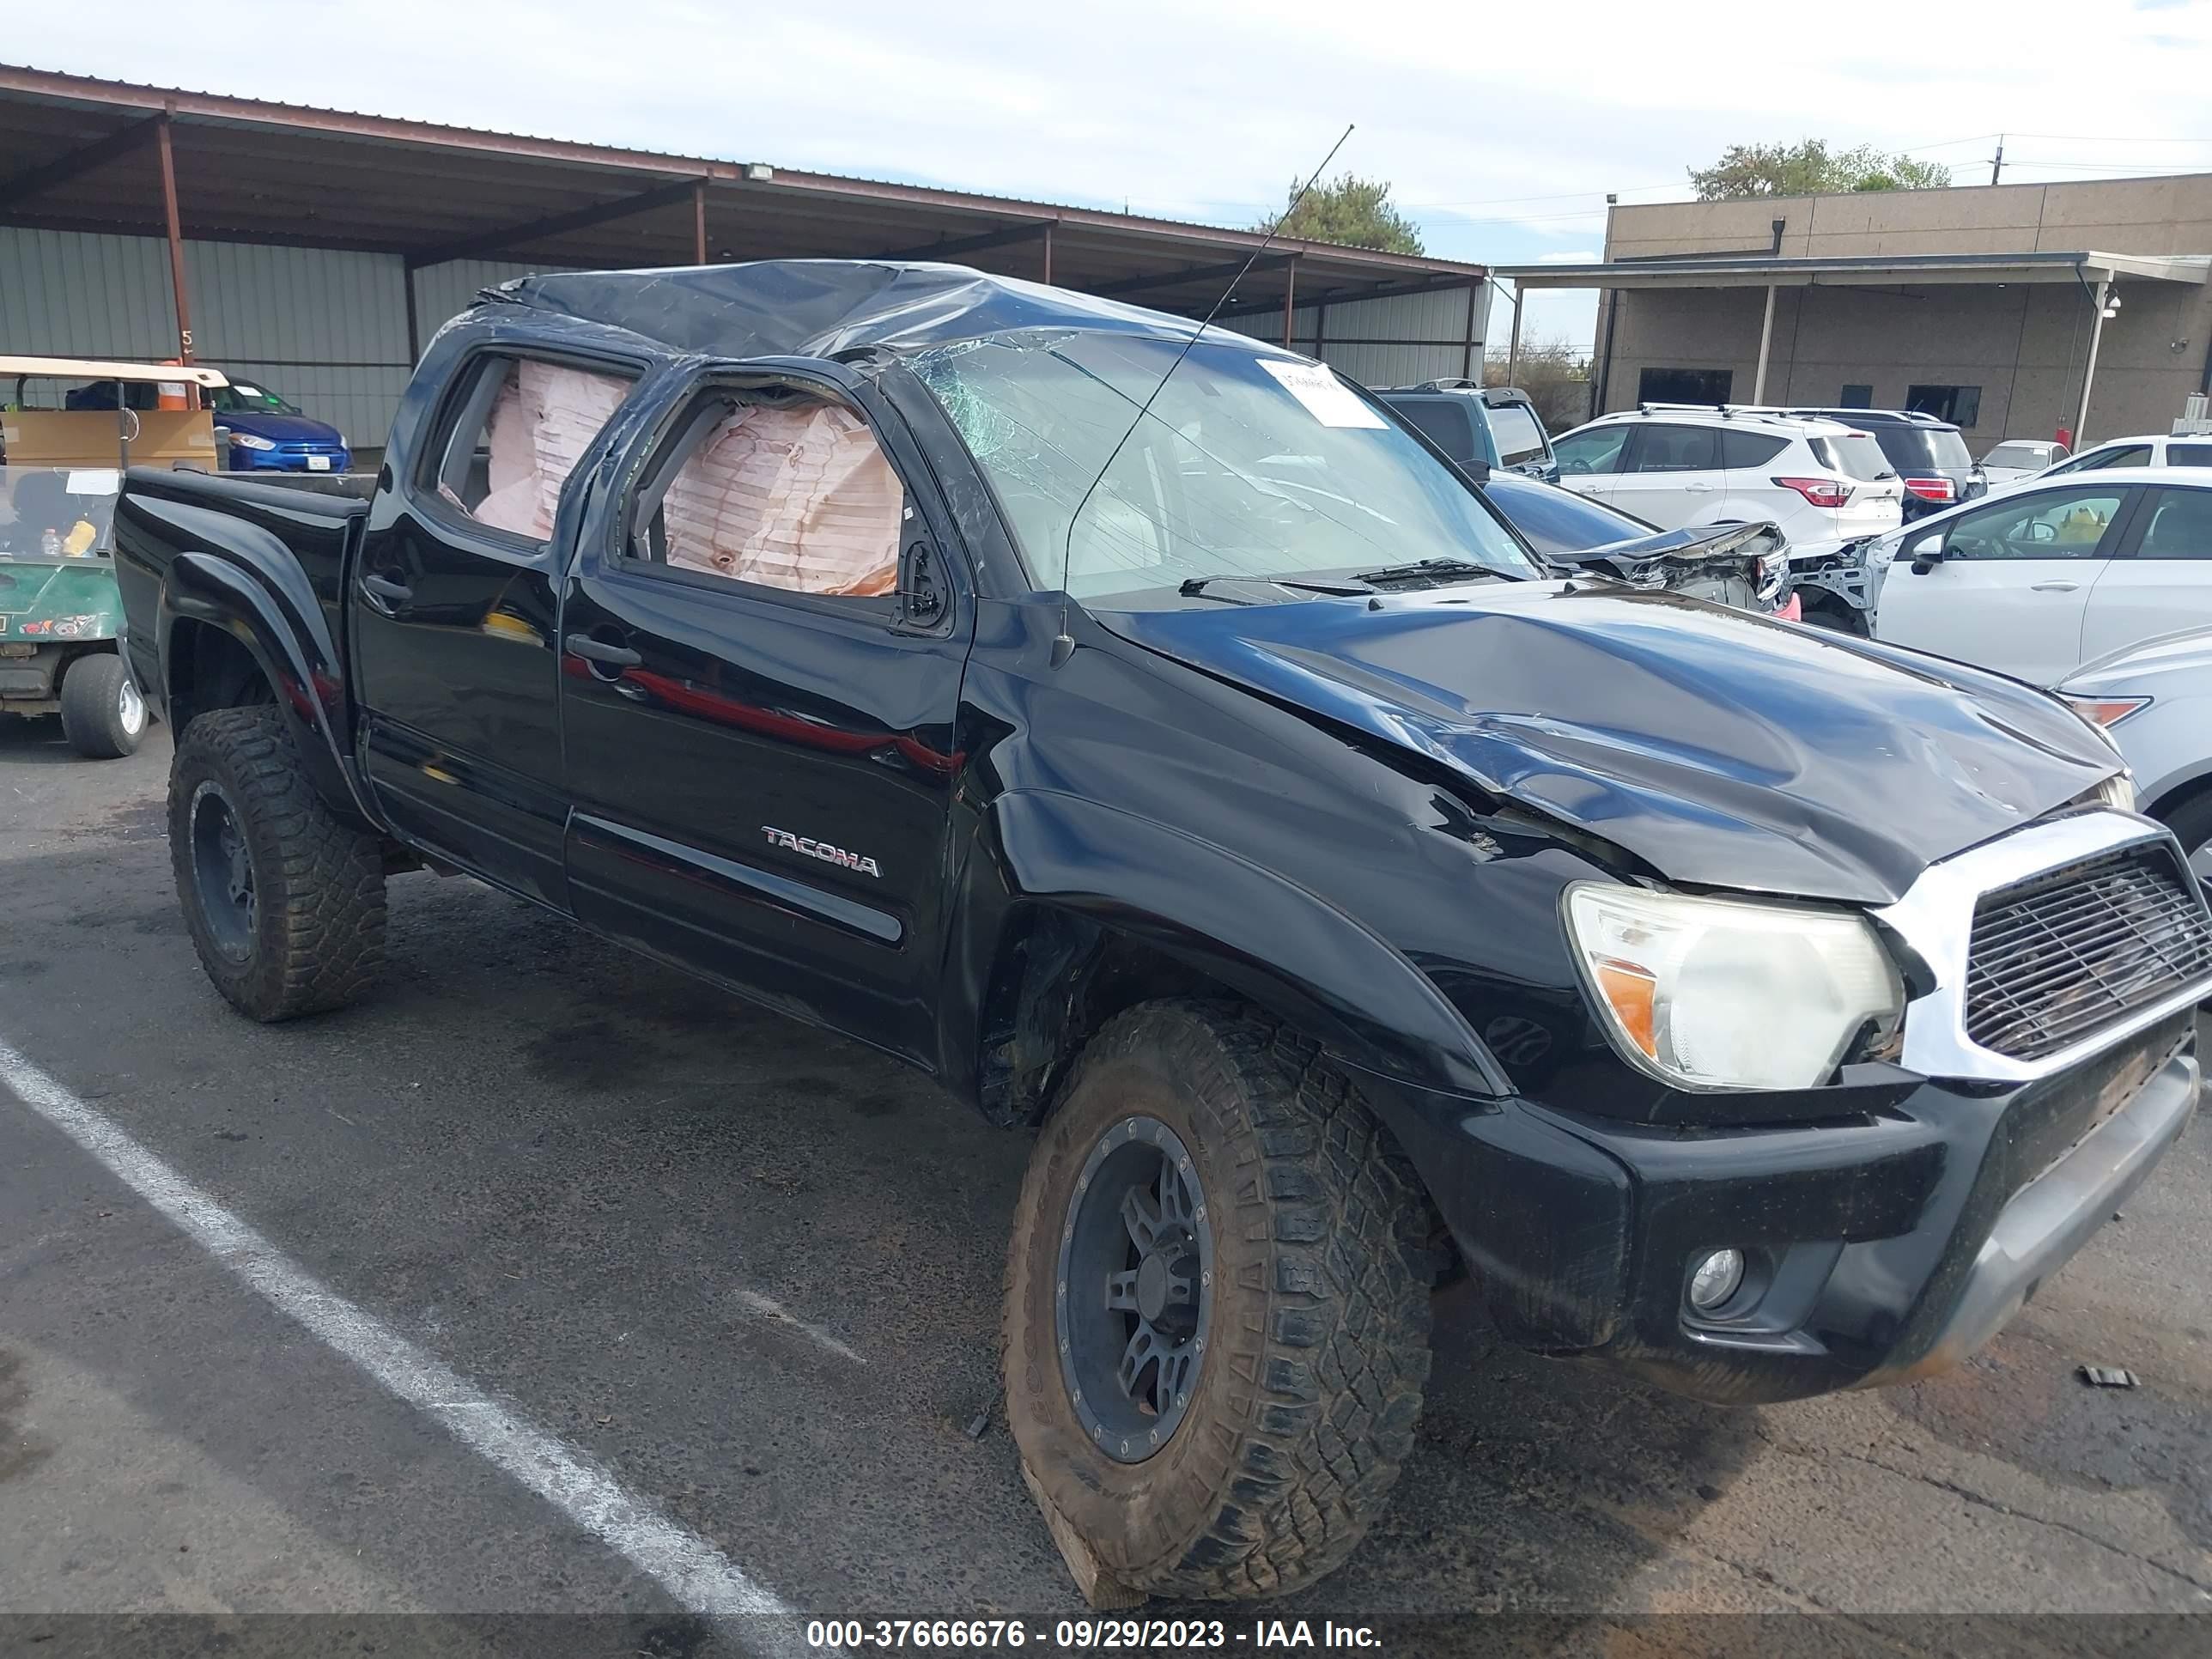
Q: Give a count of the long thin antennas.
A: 1